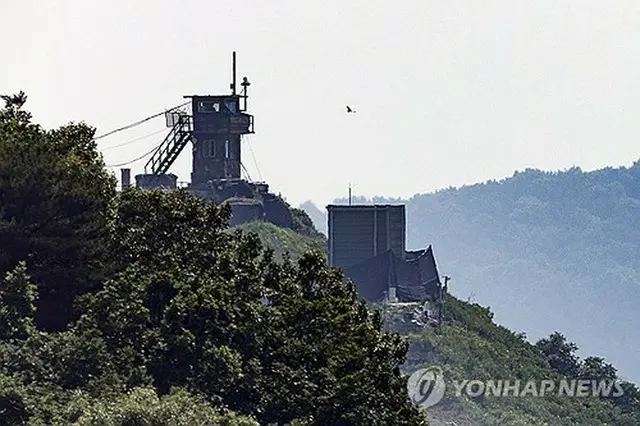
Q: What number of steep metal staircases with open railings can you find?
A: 1